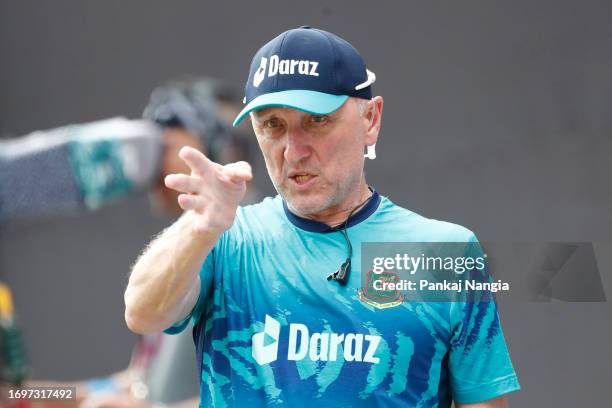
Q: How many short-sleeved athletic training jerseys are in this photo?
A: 1